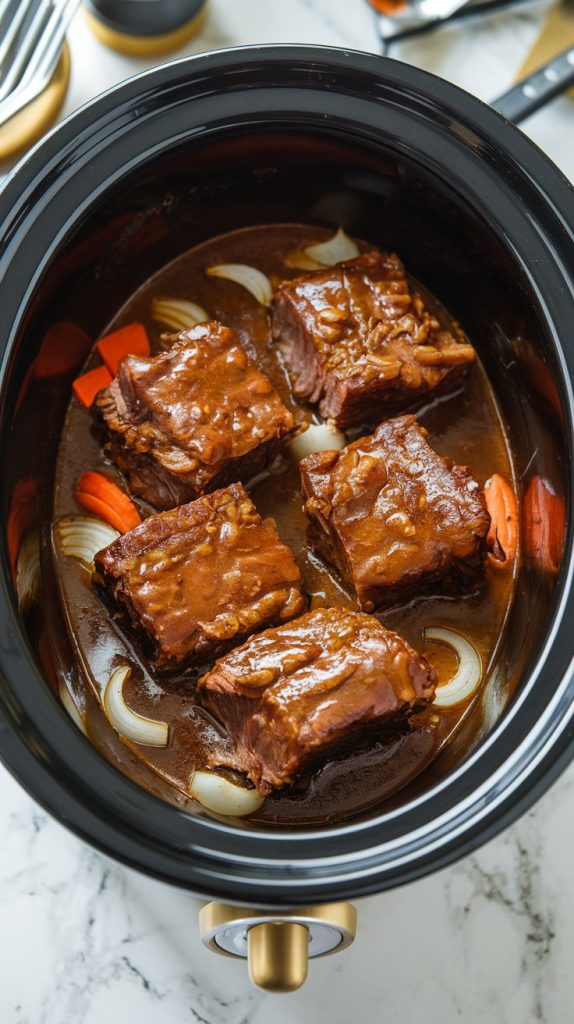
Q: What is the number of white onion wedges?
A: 8